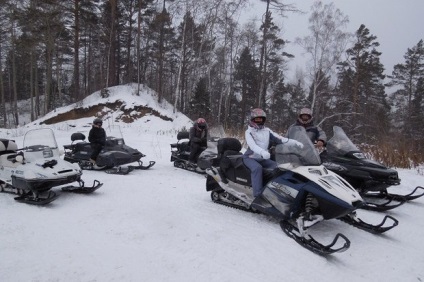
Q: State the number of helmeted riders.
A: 4